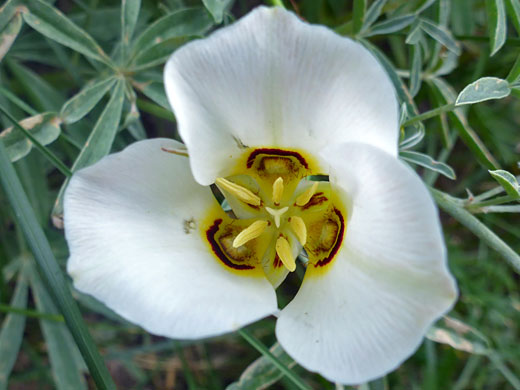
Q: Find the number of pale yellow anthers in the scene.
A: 6